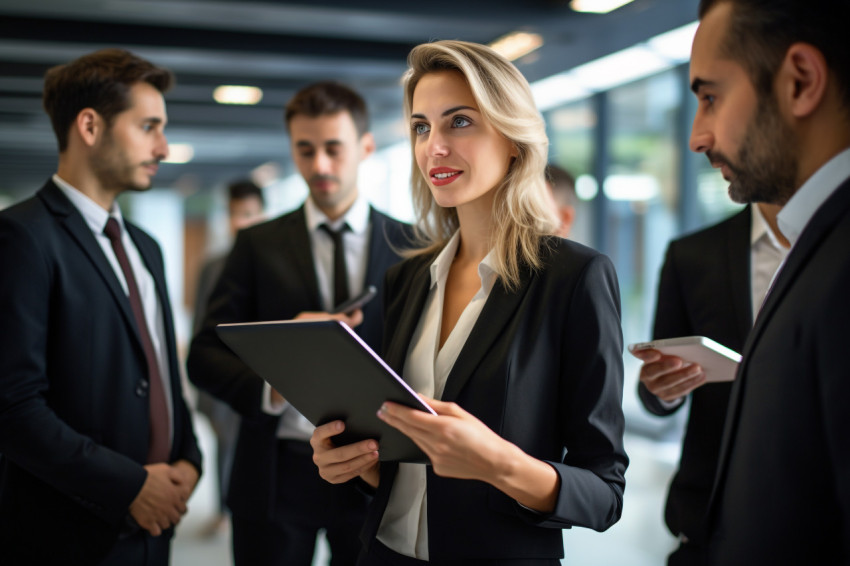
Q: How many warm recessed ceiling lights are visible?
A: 4